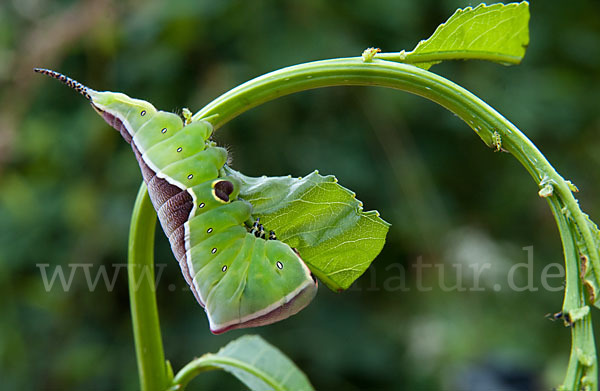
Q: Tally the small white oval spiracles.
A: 9